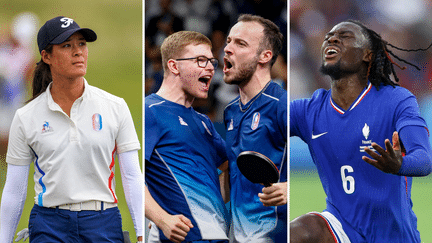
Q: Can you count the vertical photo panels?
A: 3